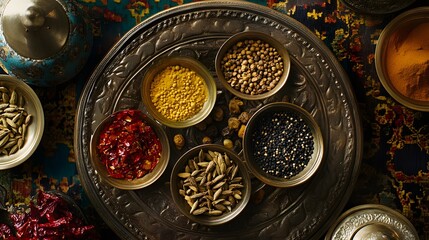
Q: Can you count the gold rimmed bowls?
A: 7